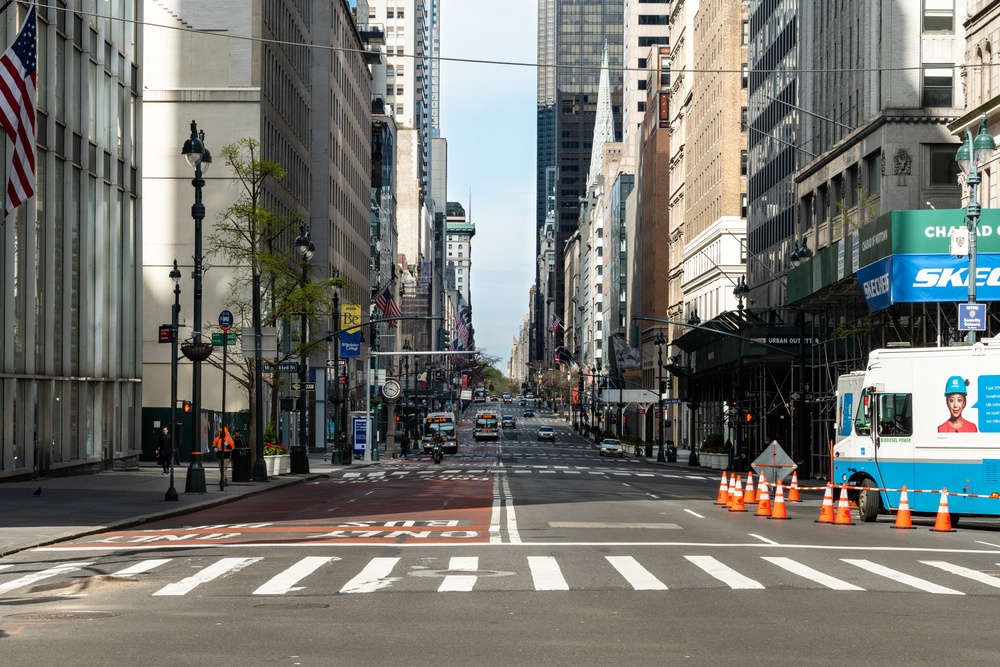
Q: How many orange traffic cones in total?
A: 12